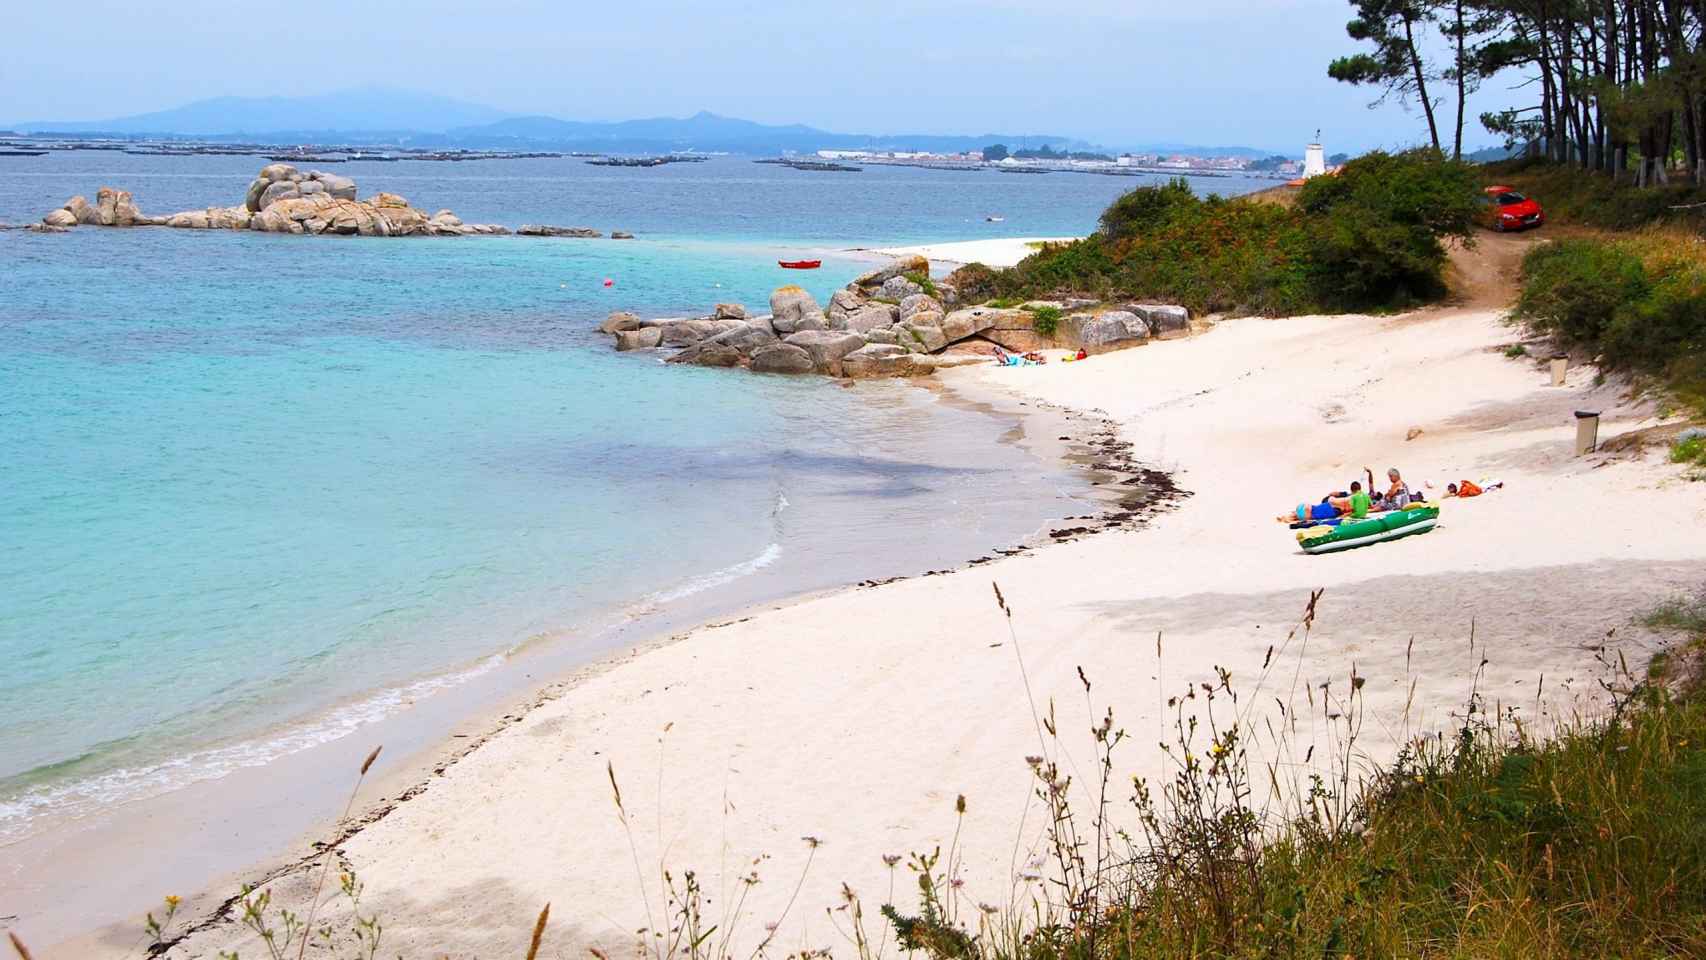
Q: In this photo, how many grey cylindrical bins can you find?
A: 2